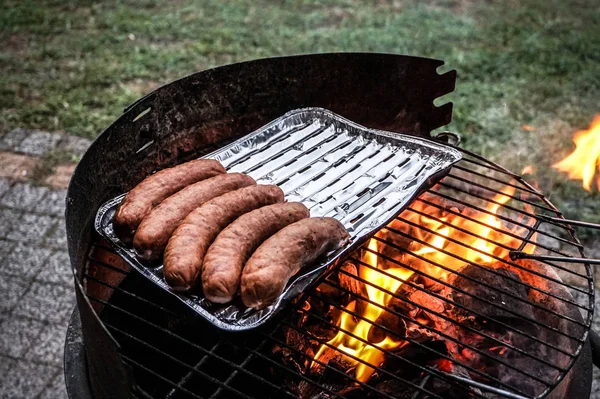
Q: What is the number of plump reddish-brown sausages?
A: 5